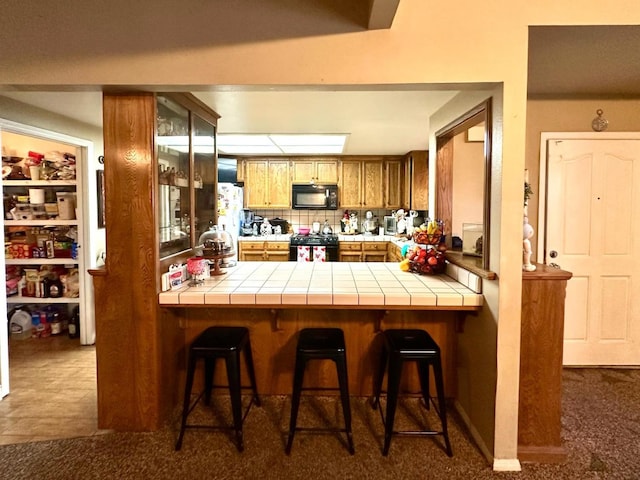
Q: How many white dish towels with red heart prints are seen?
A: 2